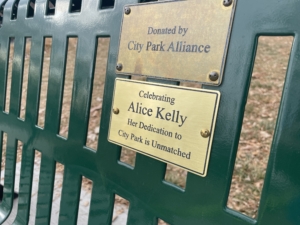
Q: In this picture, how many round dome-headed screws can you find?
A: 6